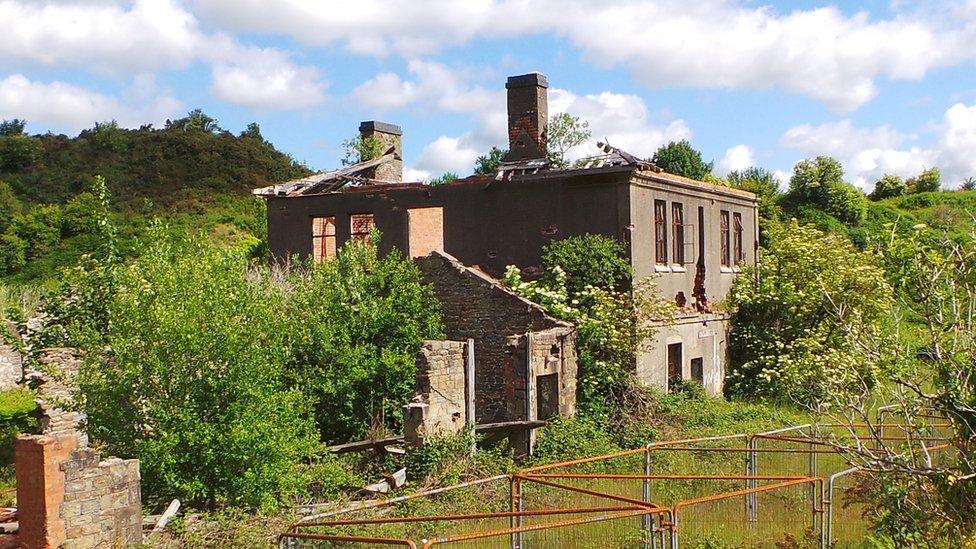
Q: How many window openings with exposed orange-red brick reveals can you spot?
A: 3